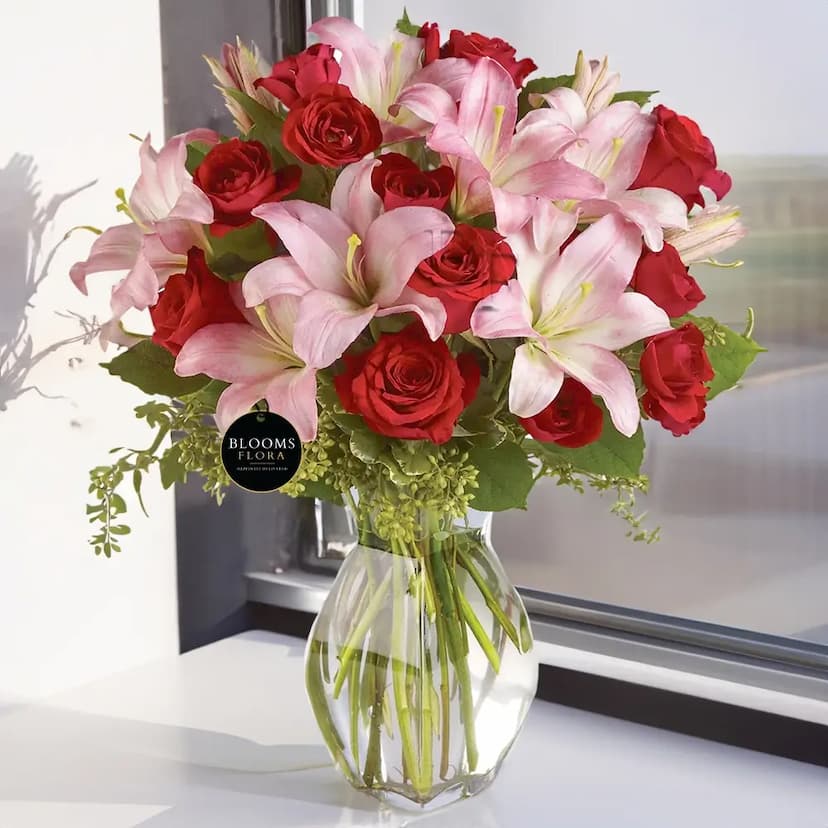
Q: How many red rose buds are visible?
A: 12